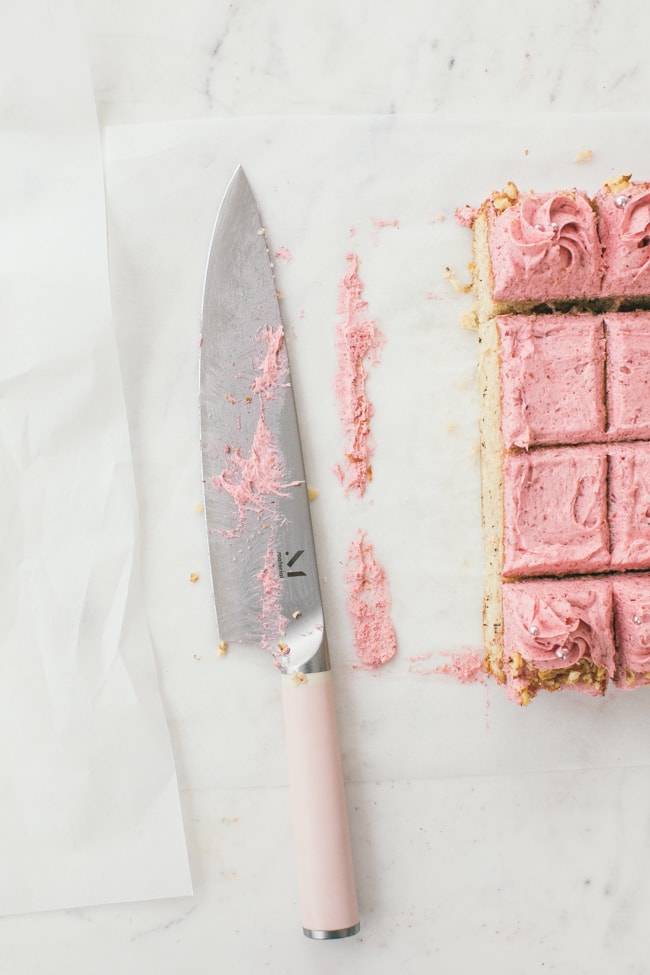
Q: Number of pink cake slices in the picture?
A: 8